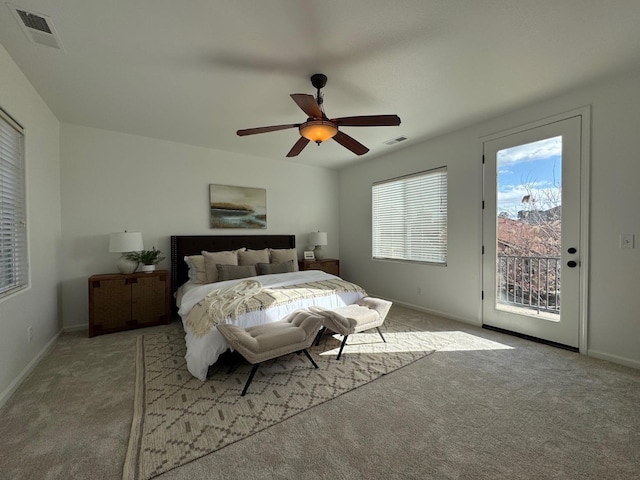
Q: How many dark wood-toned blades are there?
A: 5